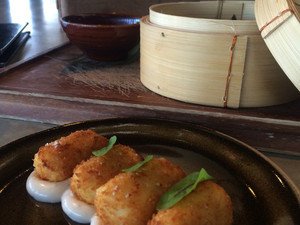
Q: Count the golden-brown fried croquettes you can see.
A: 4